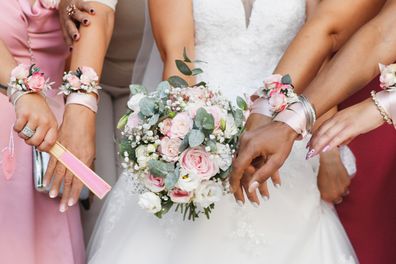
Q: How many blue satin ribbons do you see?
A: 0